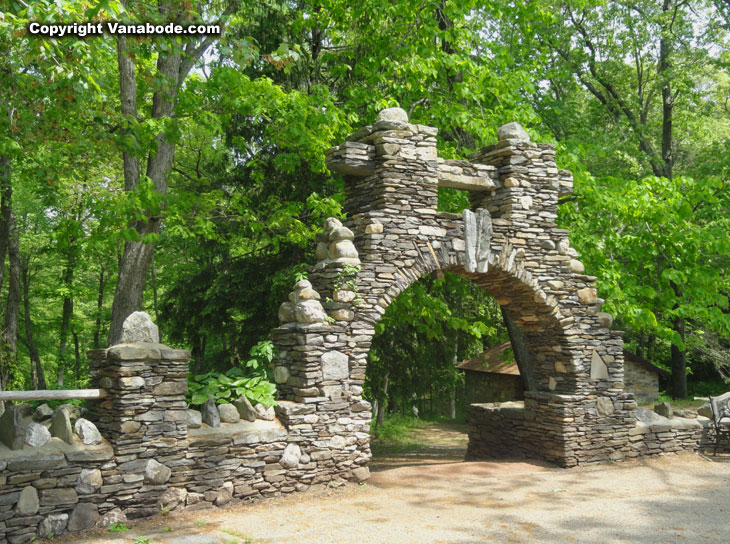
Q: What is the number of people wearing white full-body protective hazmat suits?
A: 0